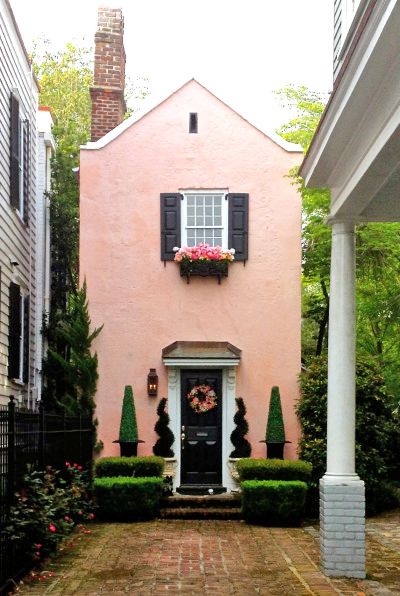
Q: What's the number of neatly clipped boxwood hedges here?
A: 4